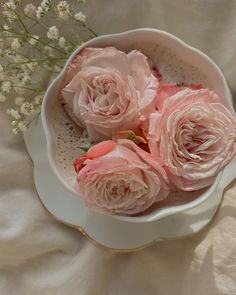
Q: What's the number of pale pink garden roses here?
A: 3